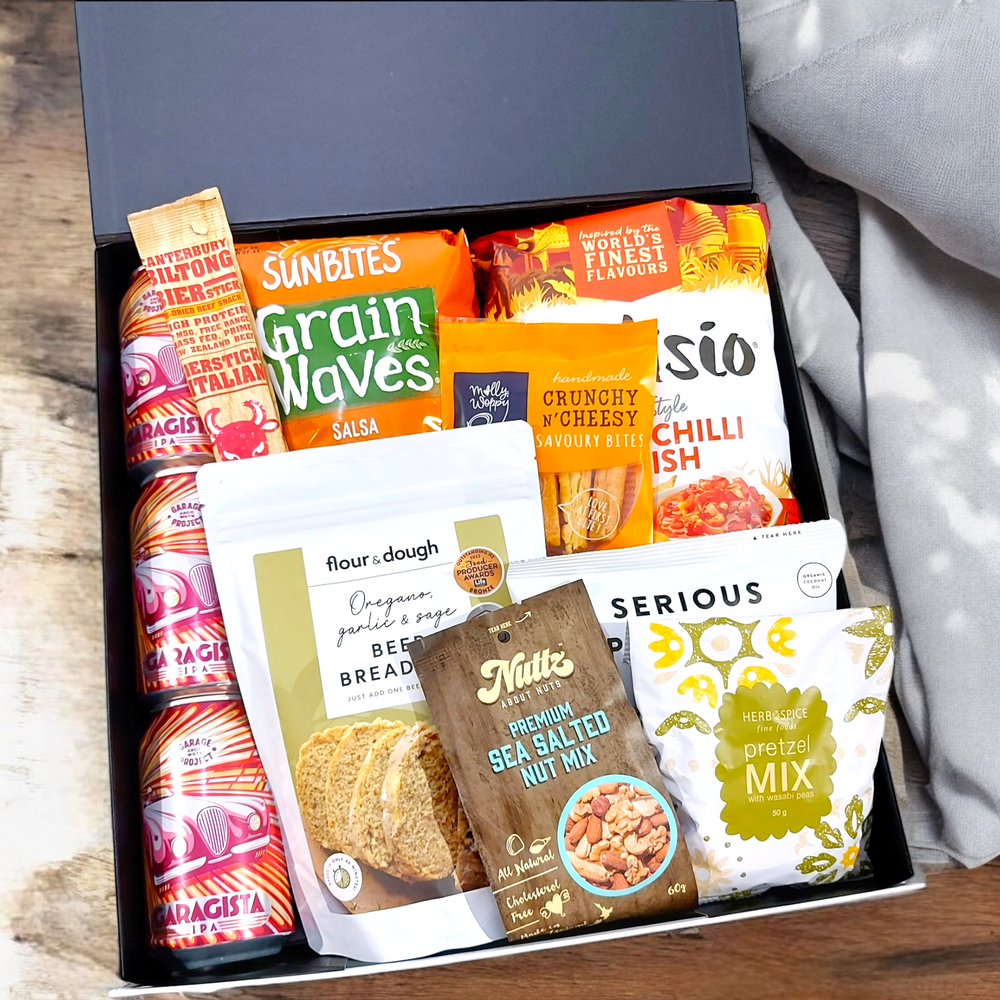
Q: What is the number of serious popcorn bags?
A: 1